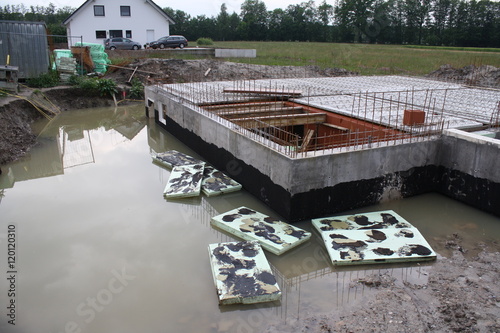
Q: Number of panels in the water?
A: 6